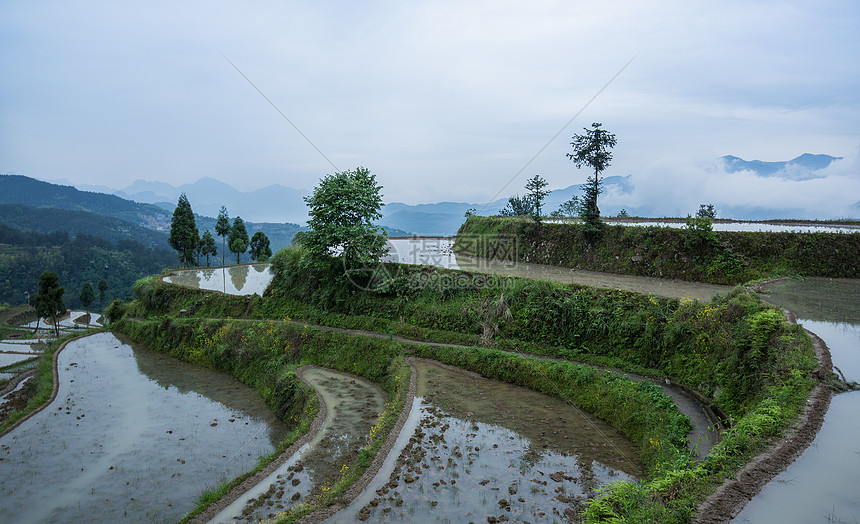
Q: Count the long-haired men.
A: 0